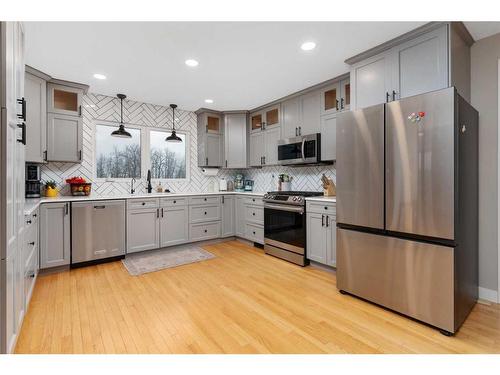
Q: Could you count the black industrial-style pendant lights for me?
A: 2